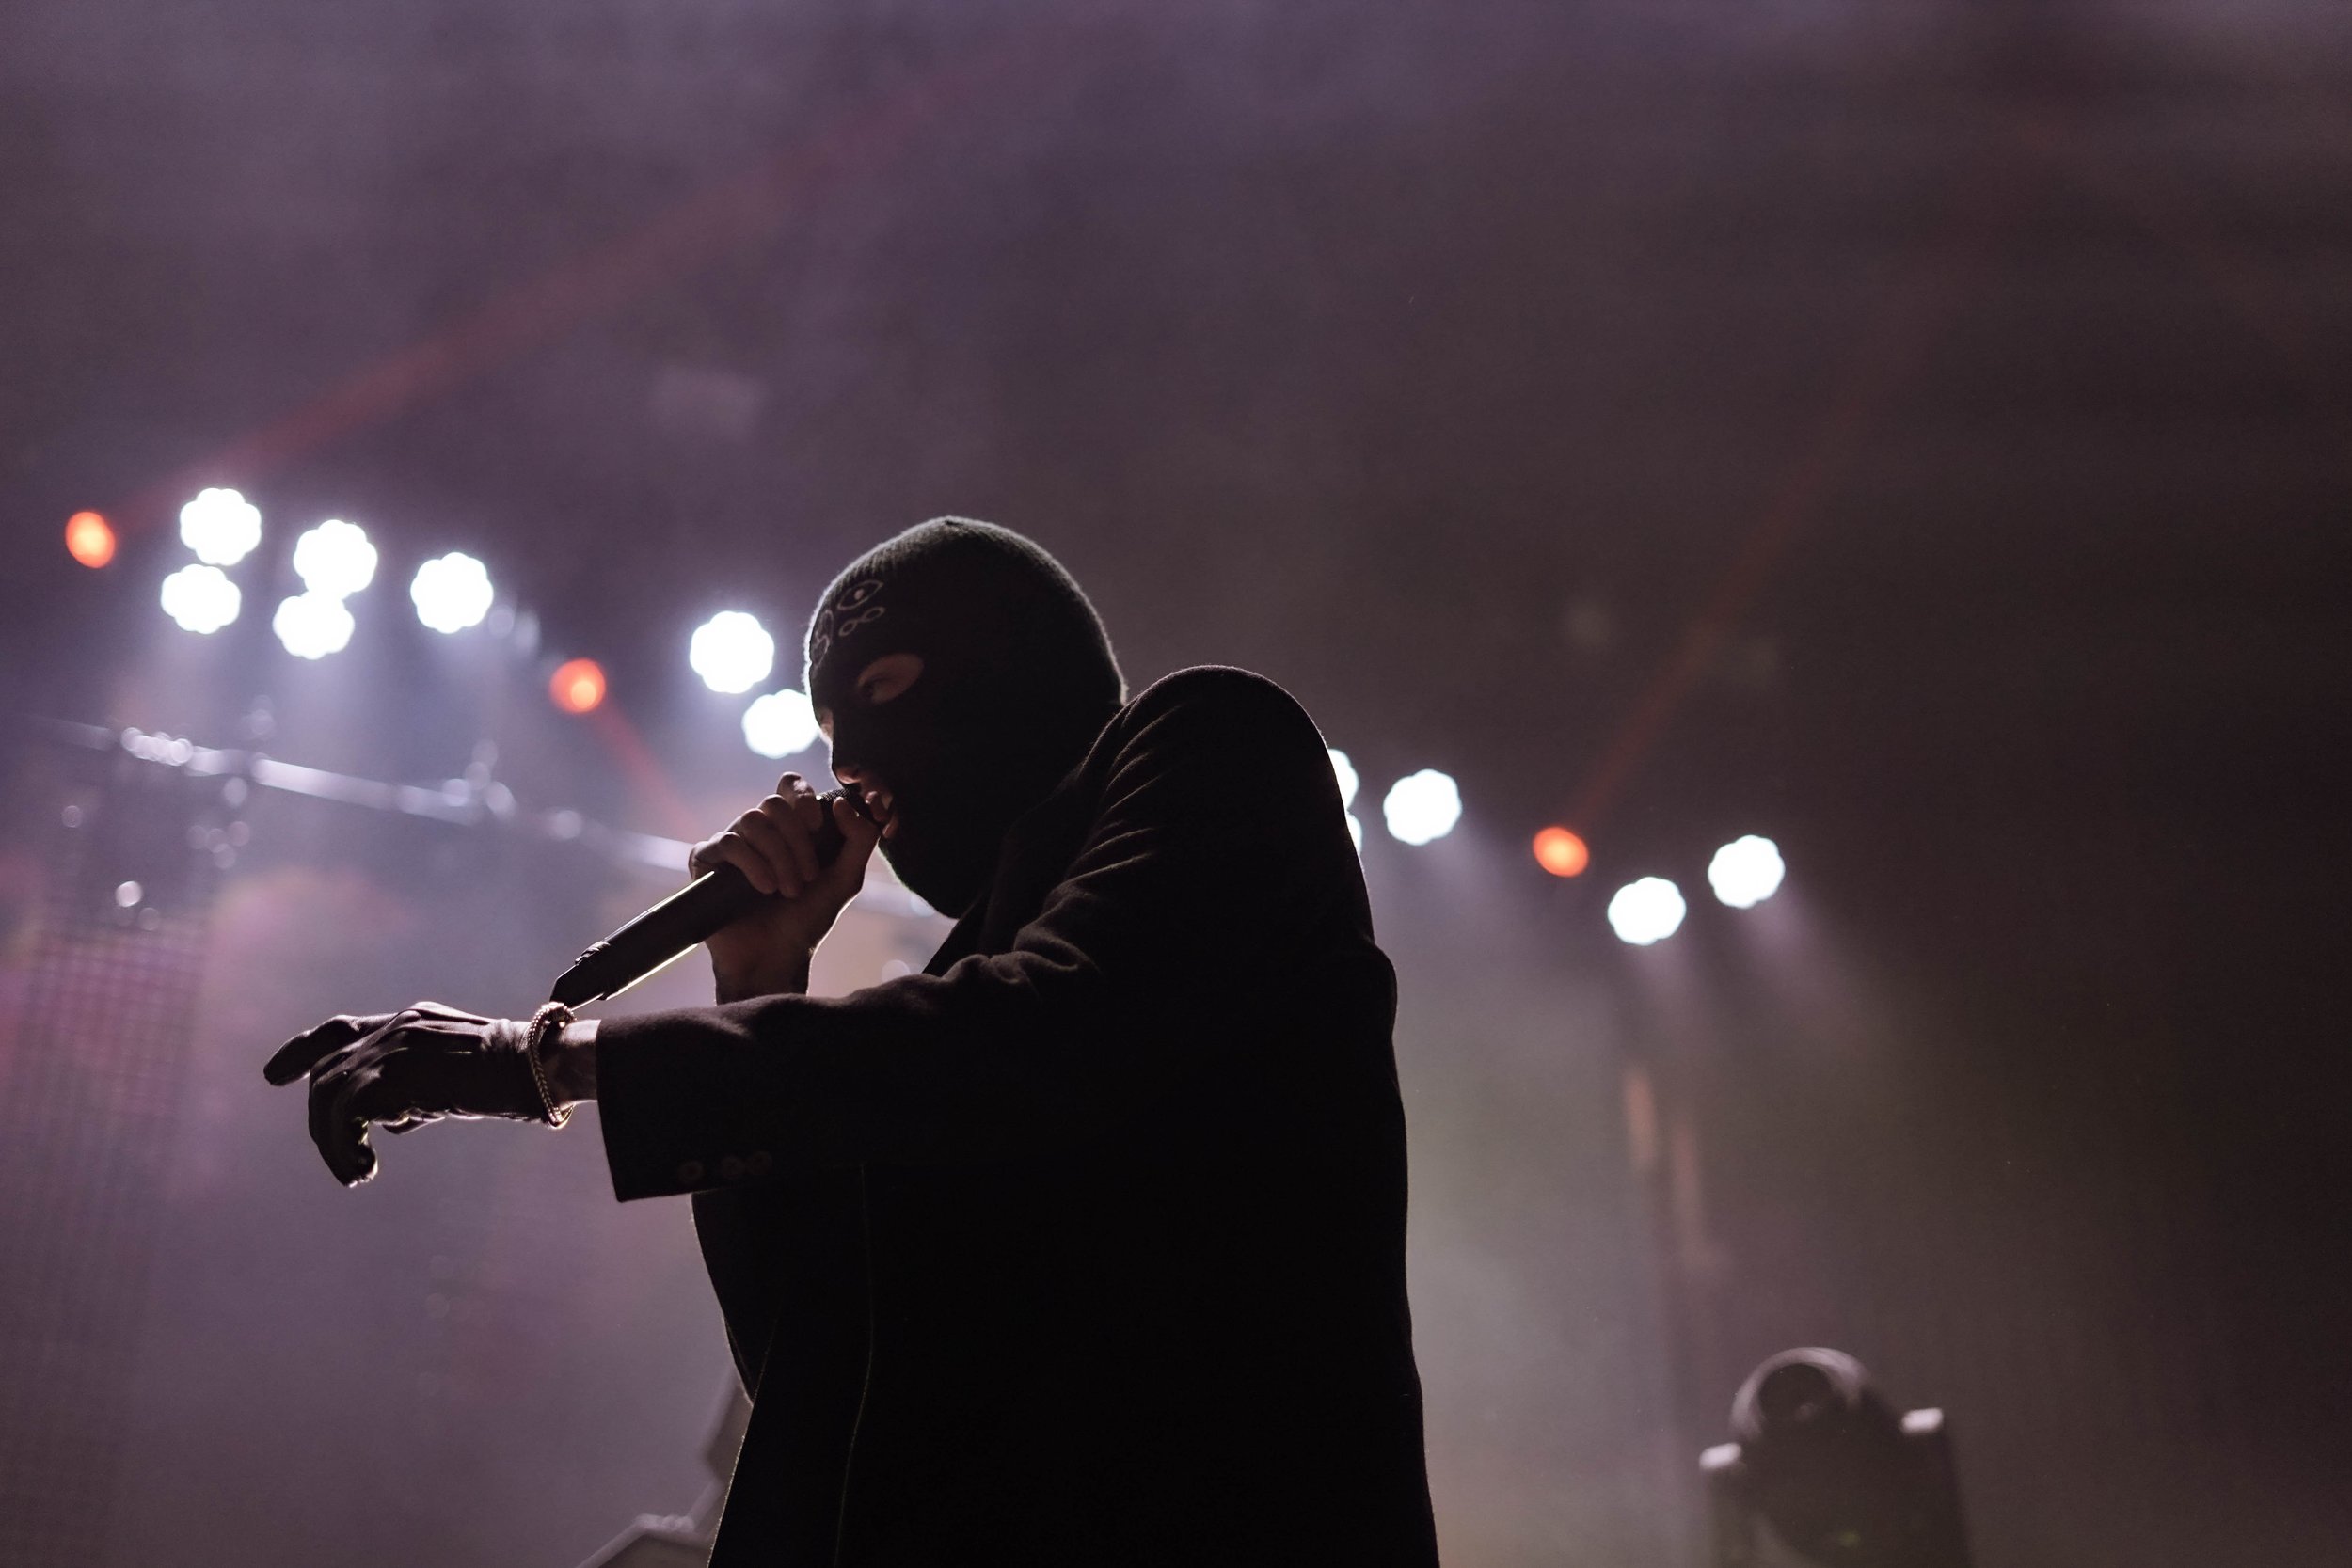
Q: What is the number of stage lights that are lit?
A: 15